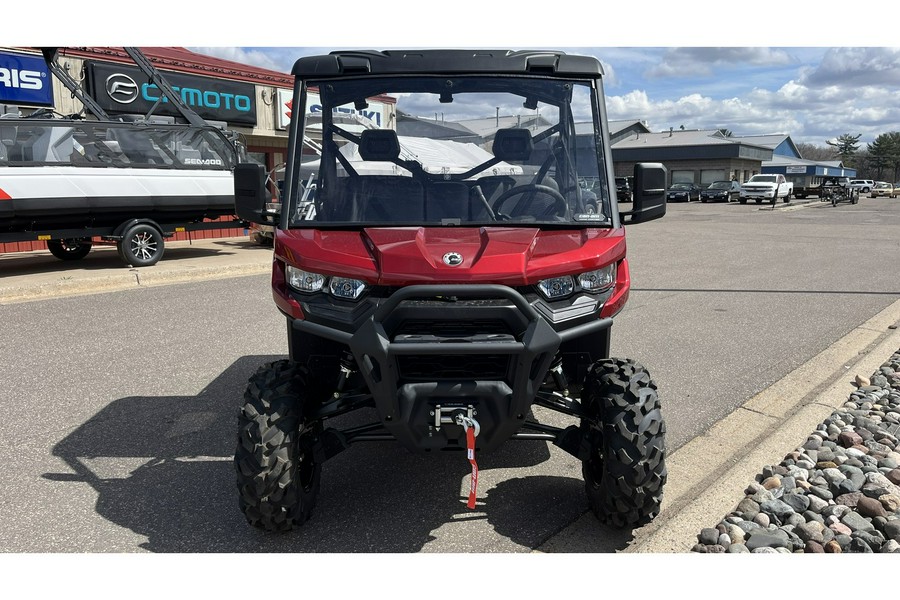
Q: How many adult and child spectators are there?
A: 0